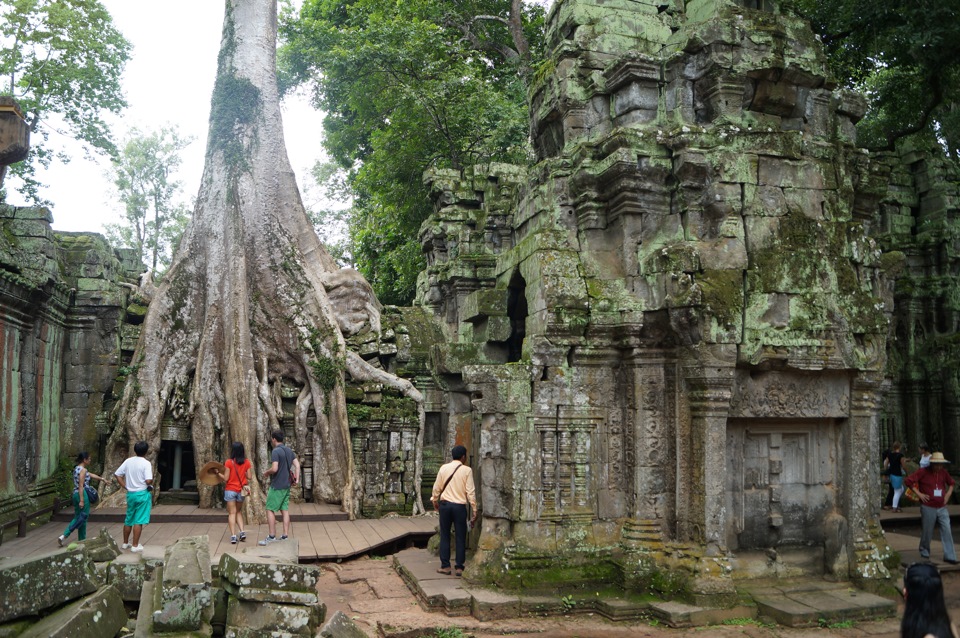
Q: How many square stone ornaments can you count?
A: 4